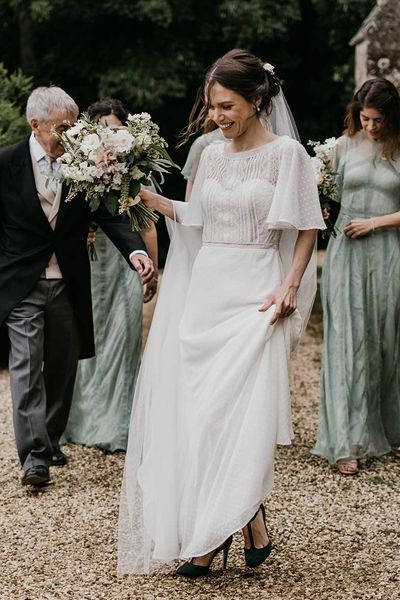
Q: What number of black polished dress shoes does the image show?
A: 2